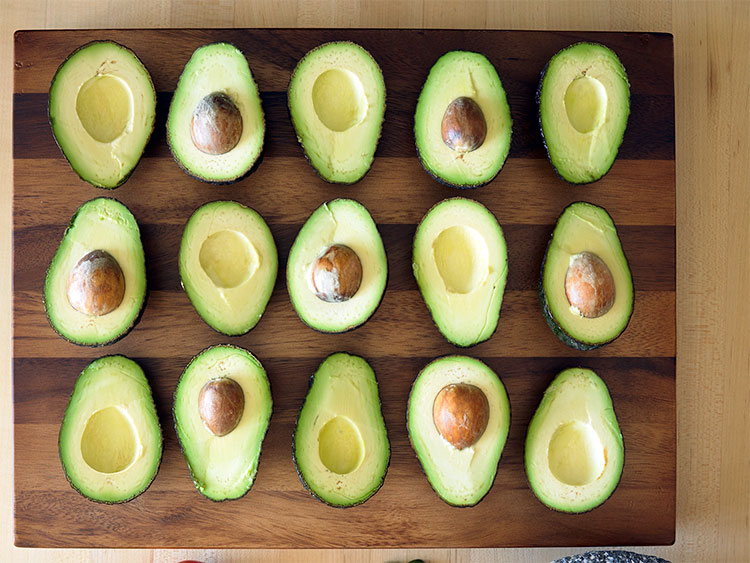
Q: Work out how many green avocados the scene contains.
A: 15